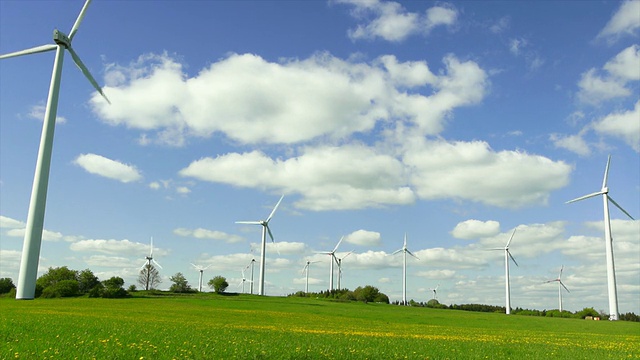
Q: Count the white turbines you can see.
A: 14